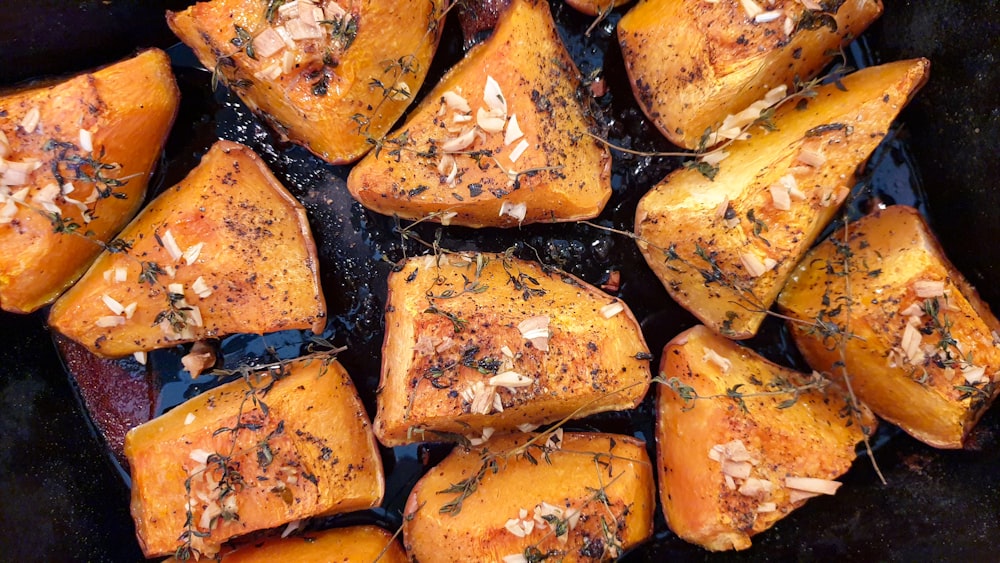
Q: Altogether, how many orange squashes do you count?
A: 13